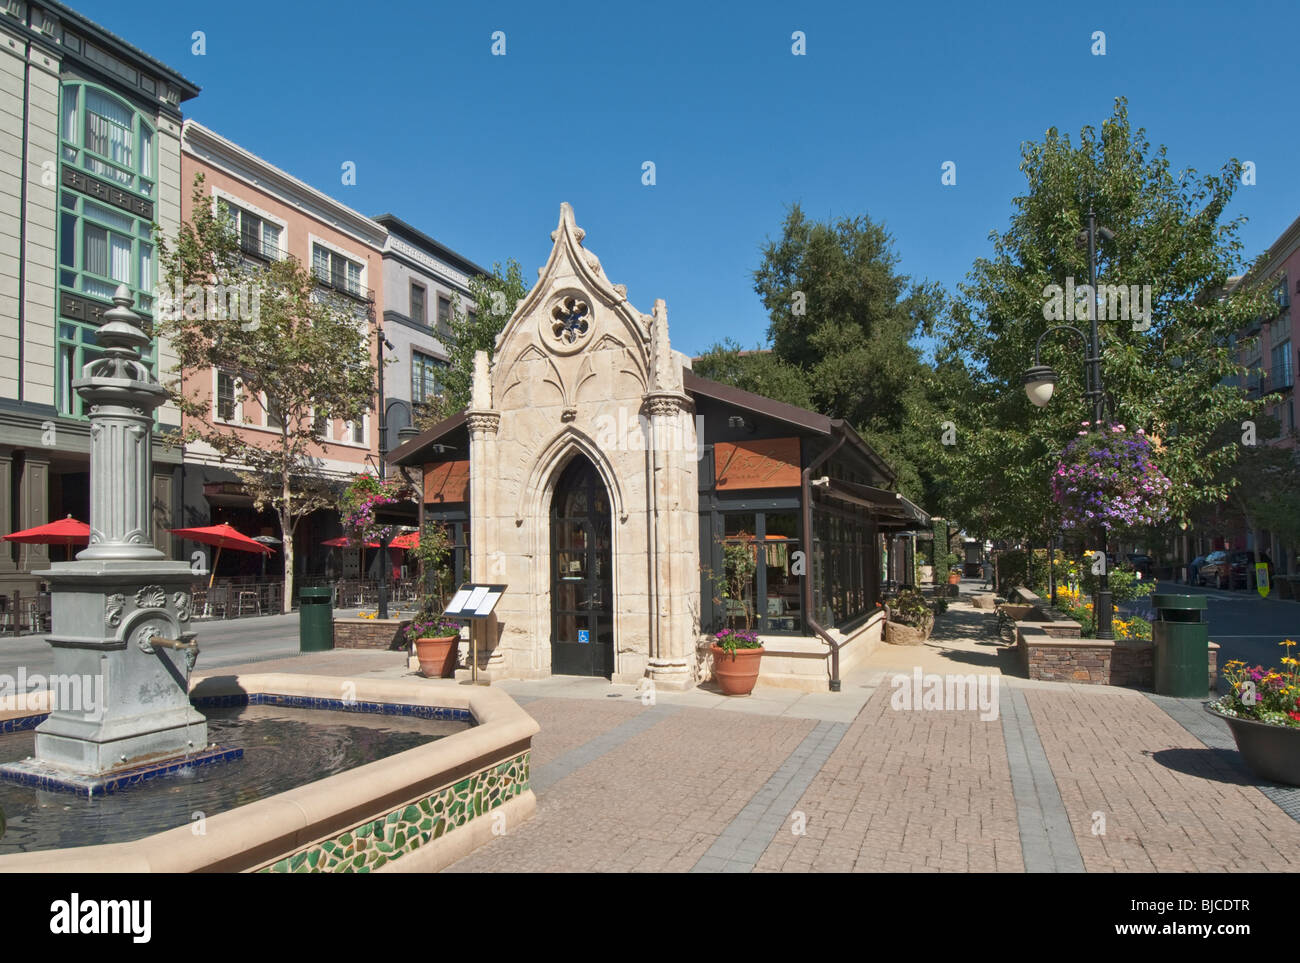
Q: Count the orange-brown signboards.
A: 2